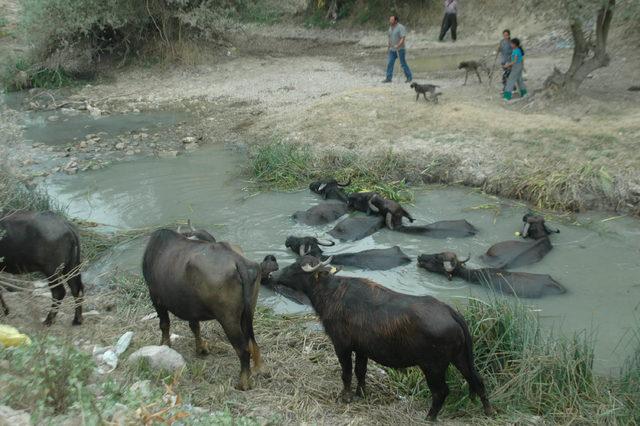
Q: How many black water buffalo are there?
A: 11